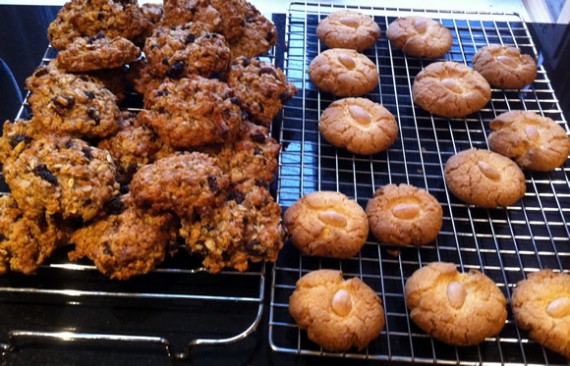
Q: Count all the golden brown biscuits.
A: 13